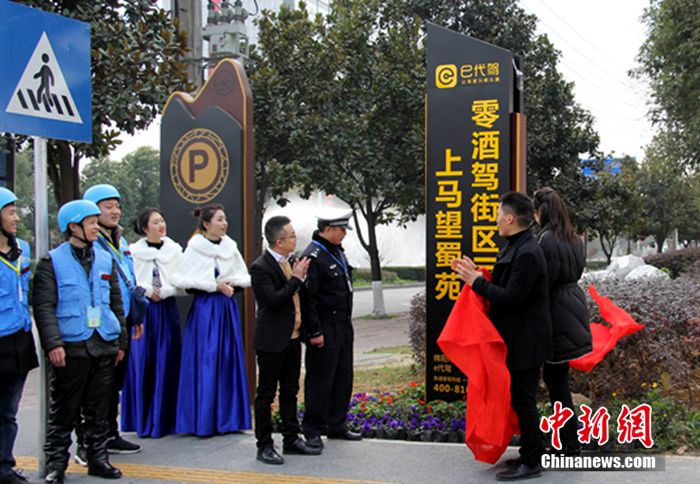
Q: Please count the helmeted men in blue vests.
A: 3